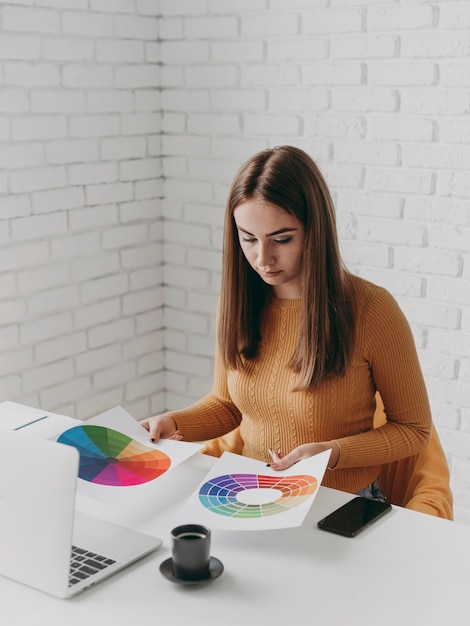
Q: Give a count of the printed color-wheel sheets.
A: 2